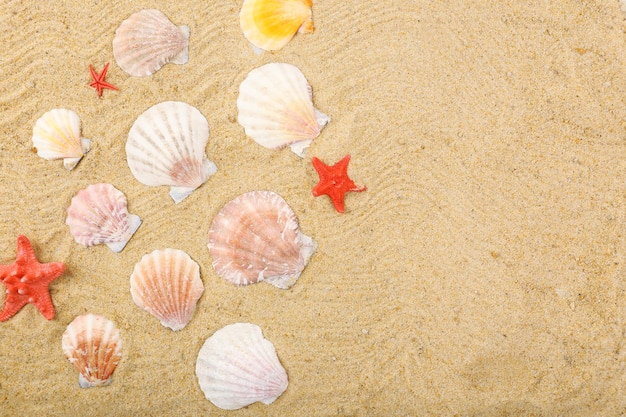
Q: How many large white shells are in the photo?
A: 3